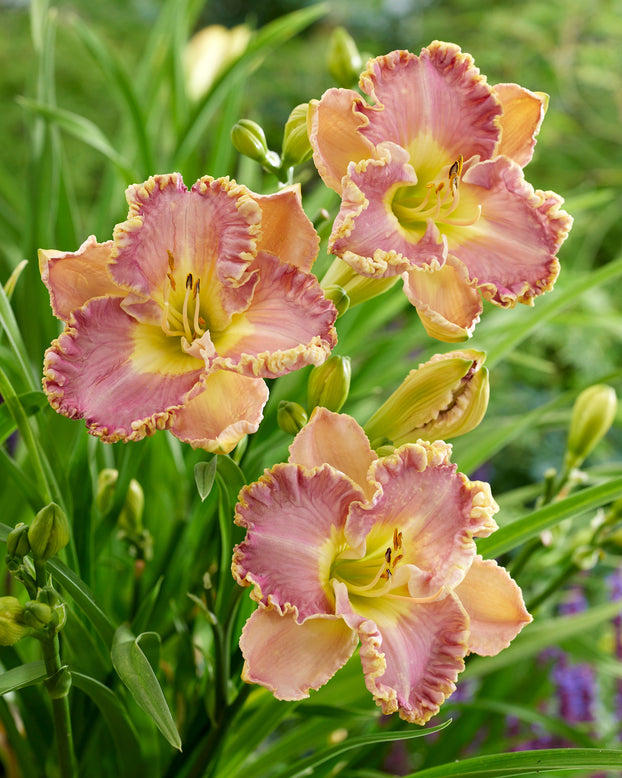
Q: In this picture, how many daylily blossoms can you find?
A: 3